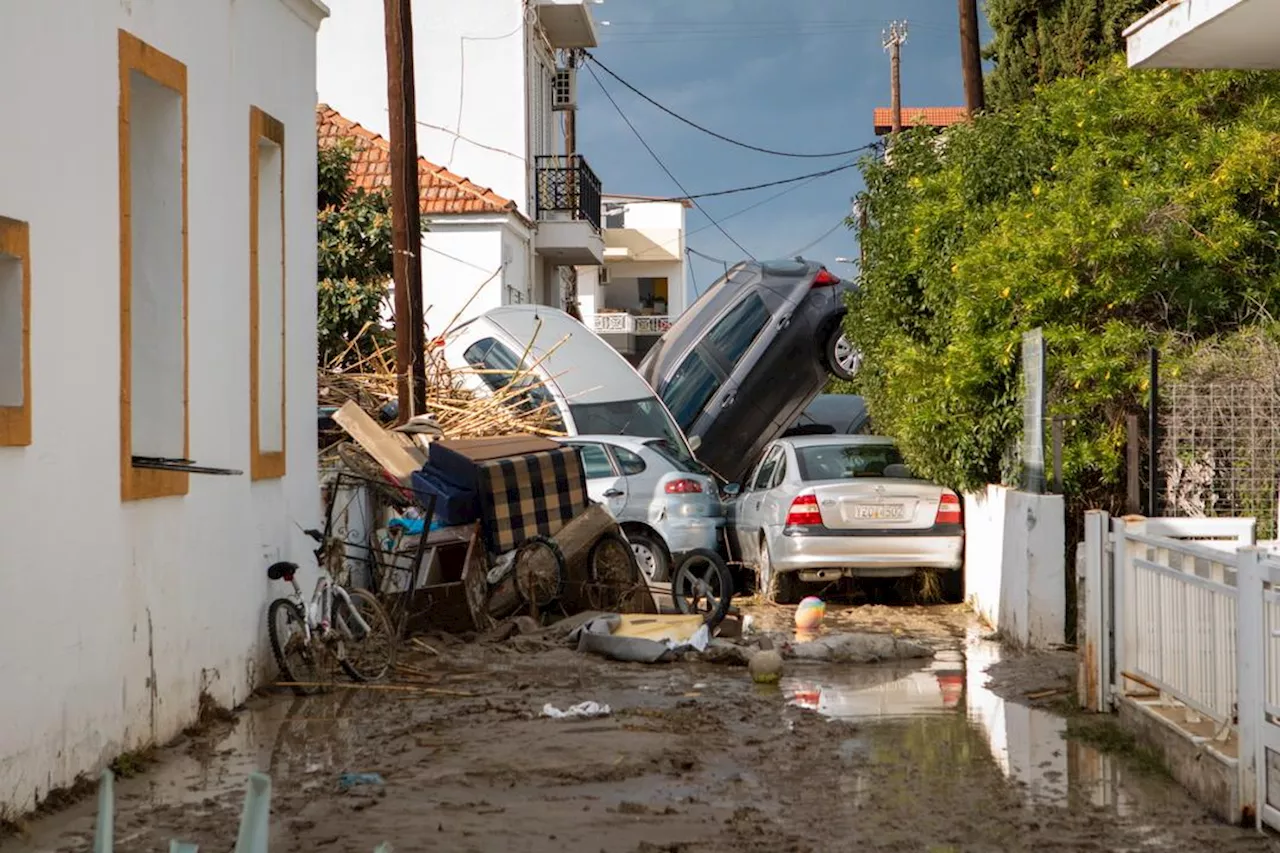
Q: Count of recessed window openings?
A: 3